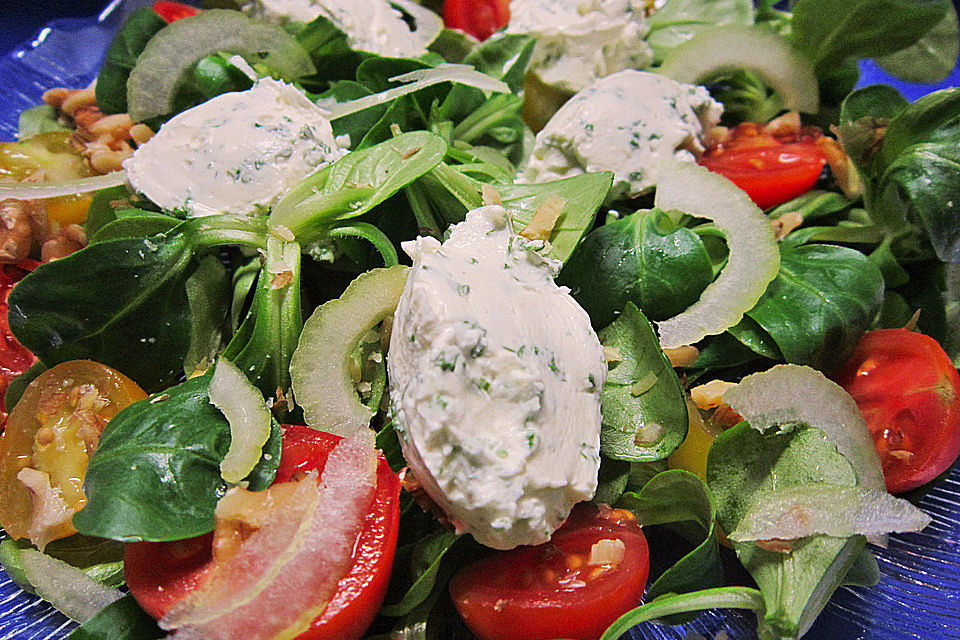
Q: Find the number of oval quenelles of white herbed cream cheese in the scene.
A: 5